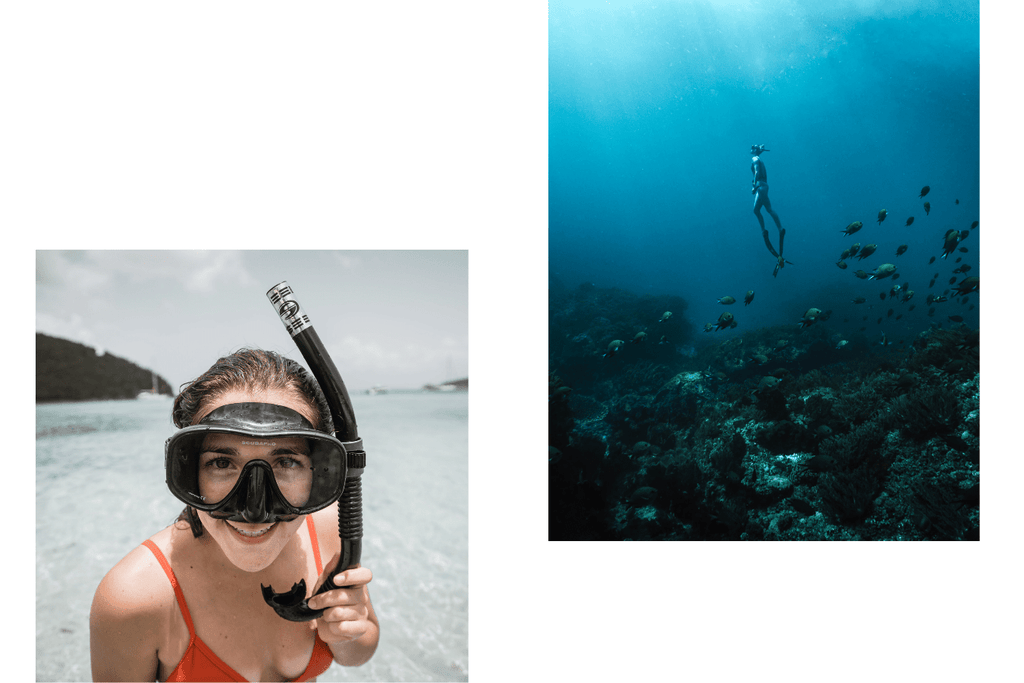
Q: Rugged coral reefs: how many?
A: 1